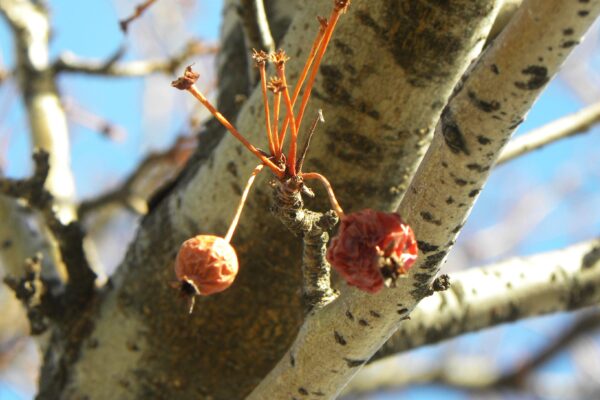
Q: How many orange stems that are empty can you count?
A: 6